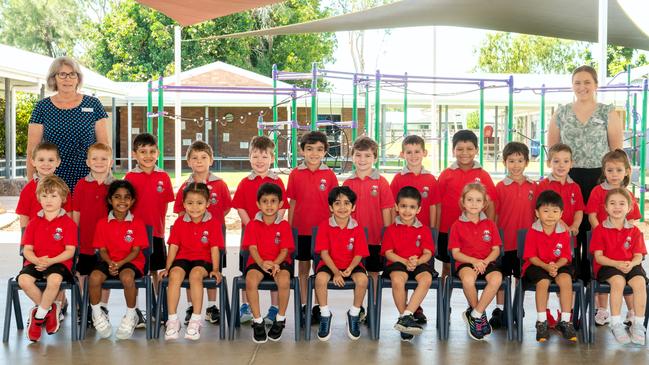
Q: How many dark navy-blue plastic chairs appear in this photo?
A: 9